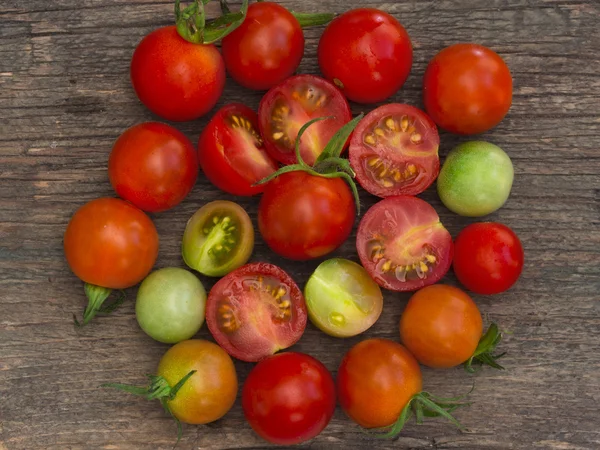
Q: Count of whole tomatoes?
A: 14